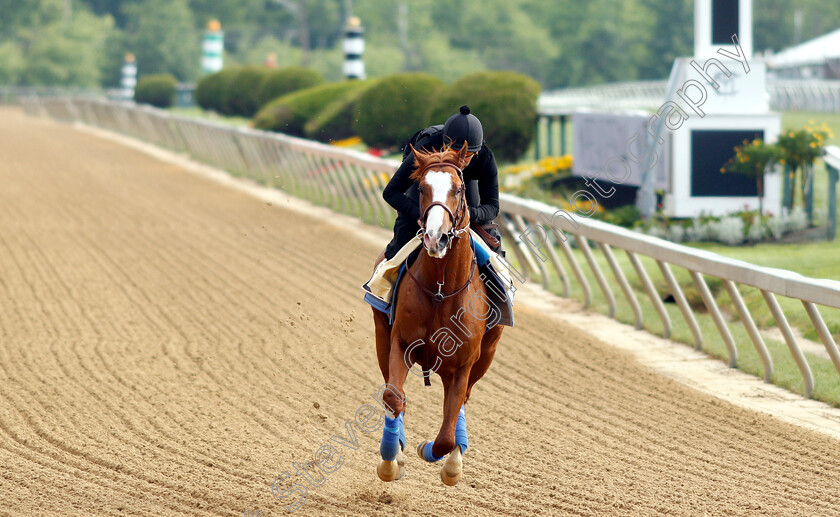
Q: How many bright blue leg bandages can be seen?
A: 4